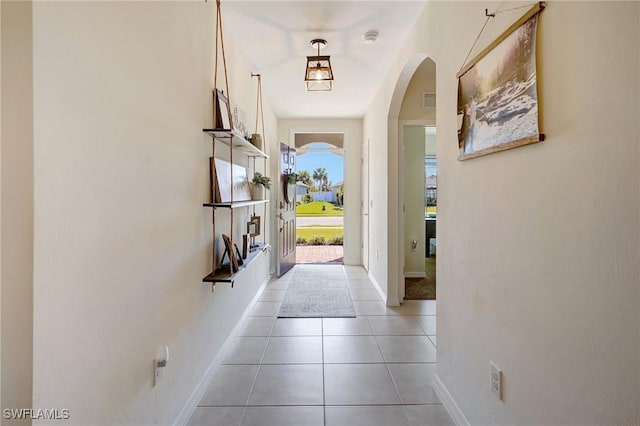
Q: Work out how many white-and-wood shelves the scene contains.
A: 3